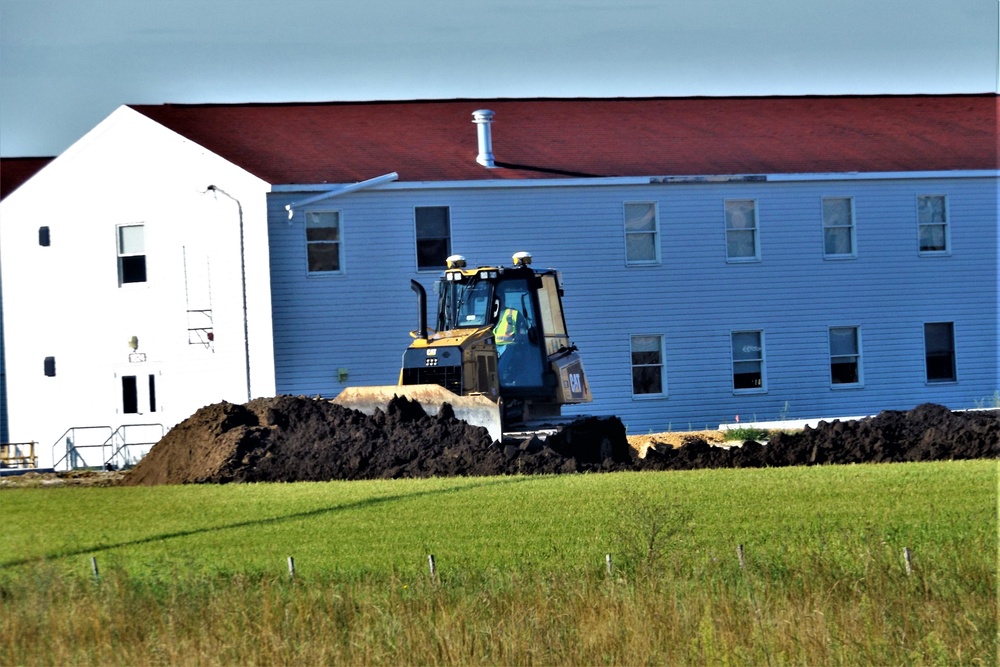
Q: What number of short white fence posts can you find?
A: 6